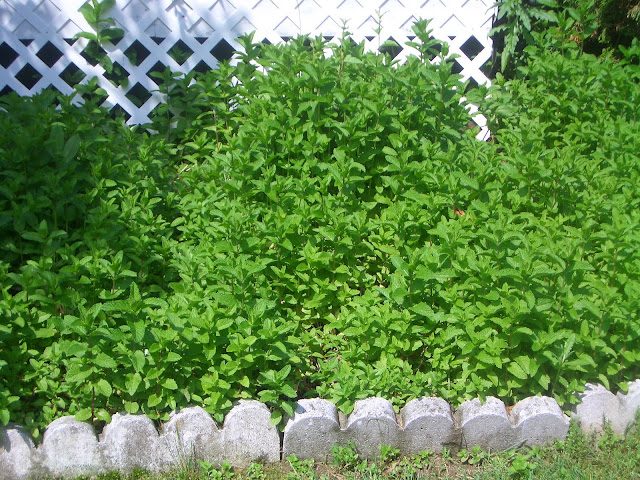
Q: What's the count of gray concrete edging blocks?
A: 12